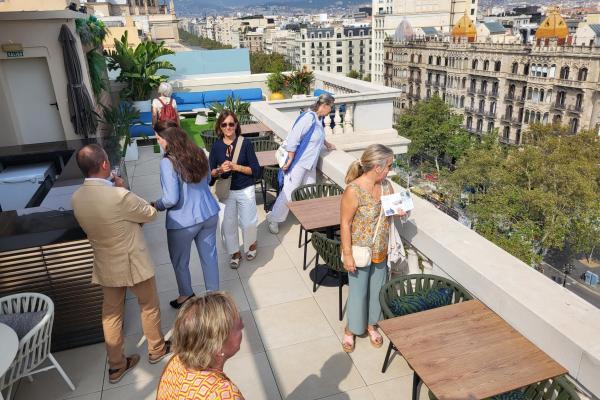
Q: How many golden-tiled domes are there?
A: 2